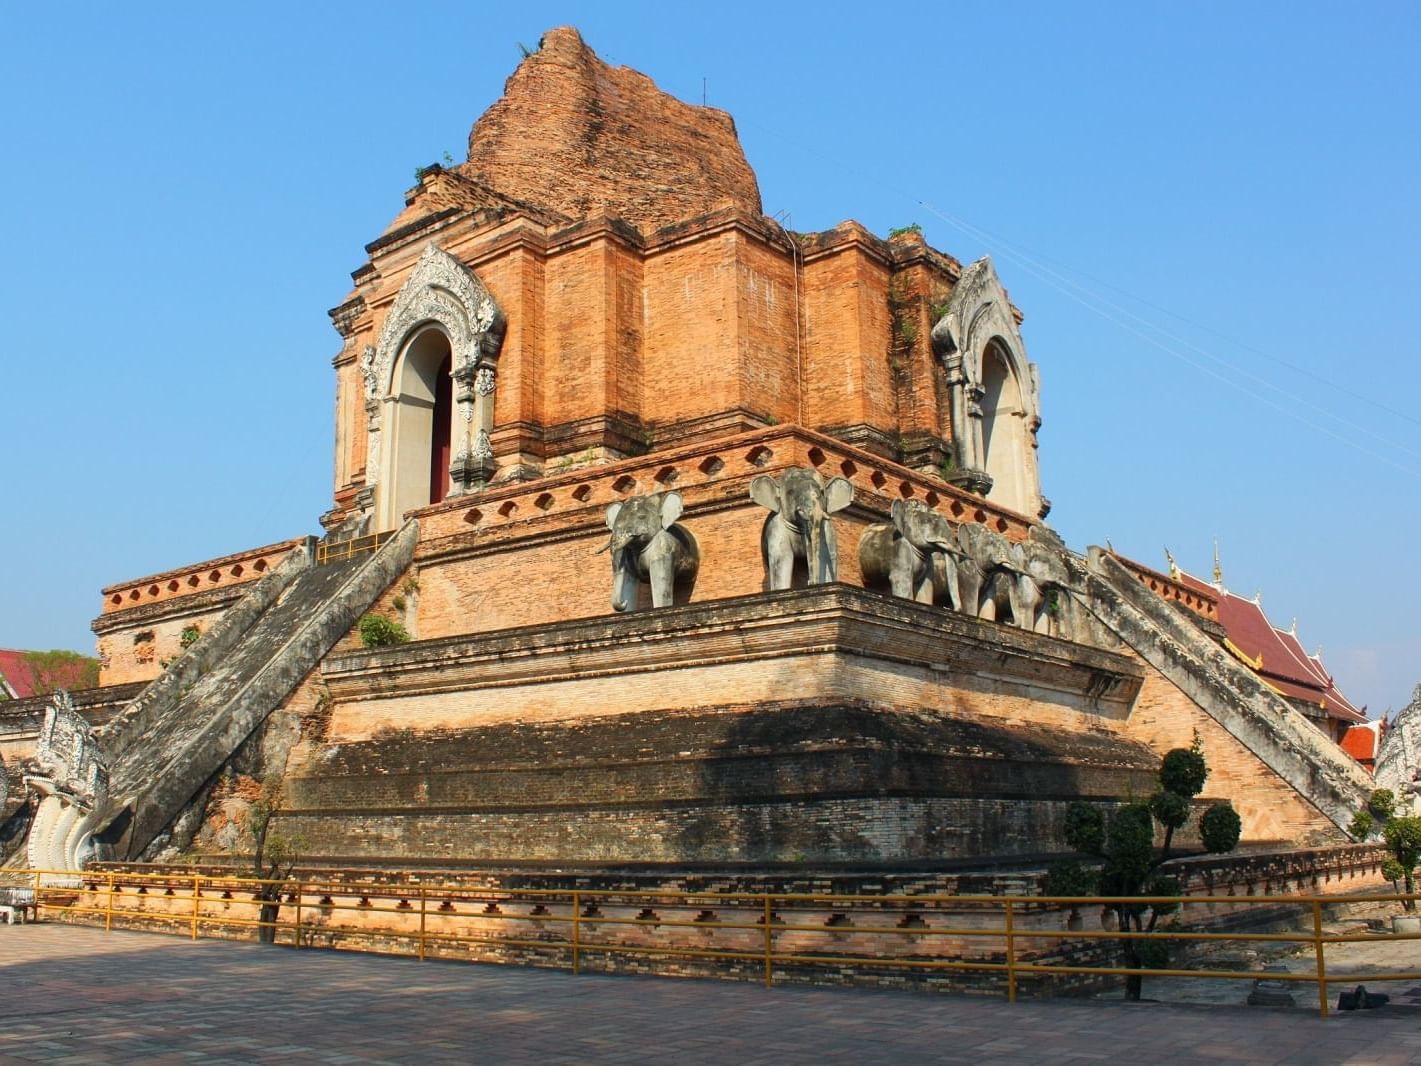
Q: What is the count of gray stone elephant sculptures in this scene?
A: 5